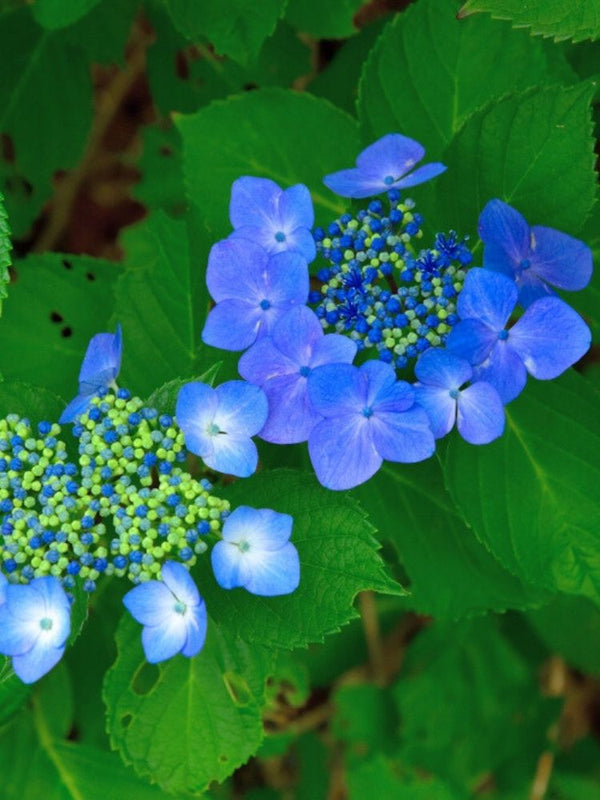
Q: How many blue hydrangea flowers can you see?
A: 13